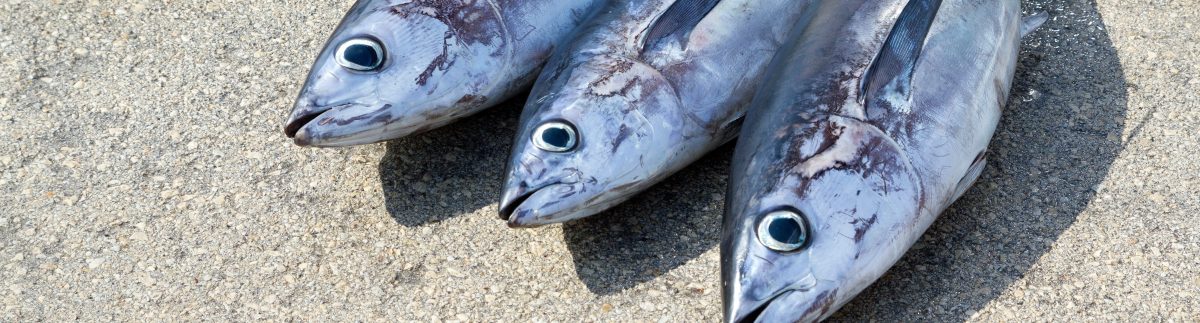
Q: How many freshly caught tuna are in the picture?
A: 3